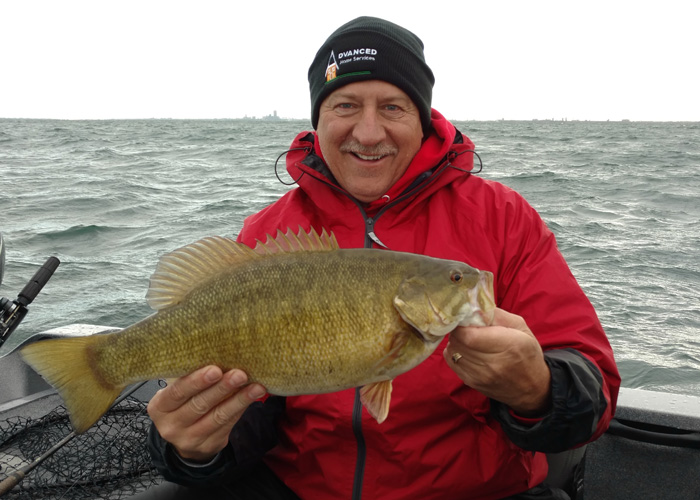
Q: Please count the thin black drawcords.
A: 2